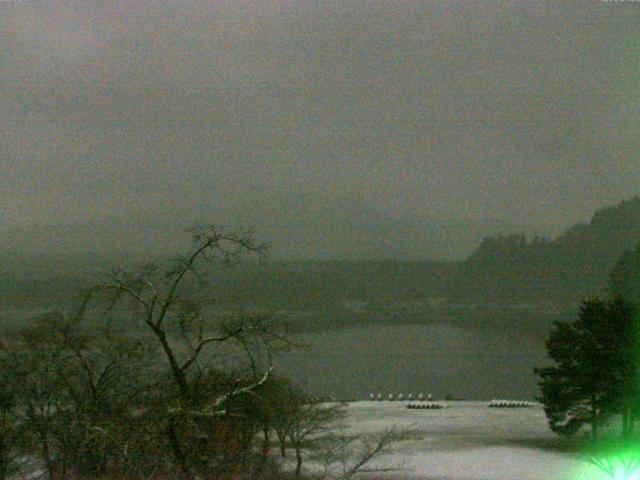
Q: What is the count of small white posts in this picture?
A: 7